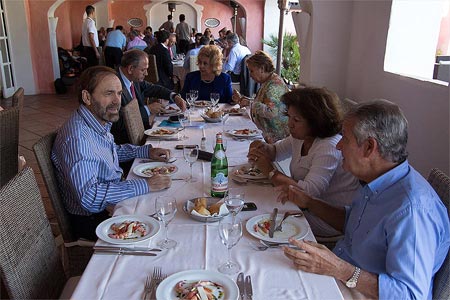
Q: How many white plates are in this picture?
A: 10